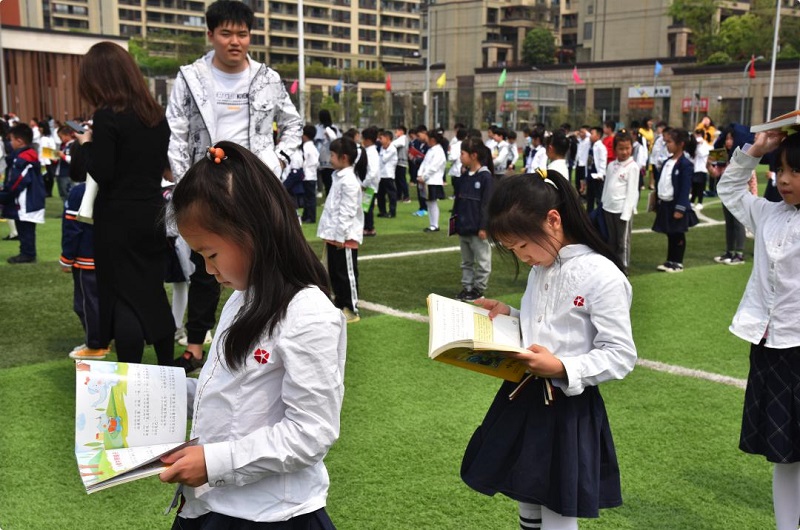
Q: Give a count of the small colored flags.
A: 8